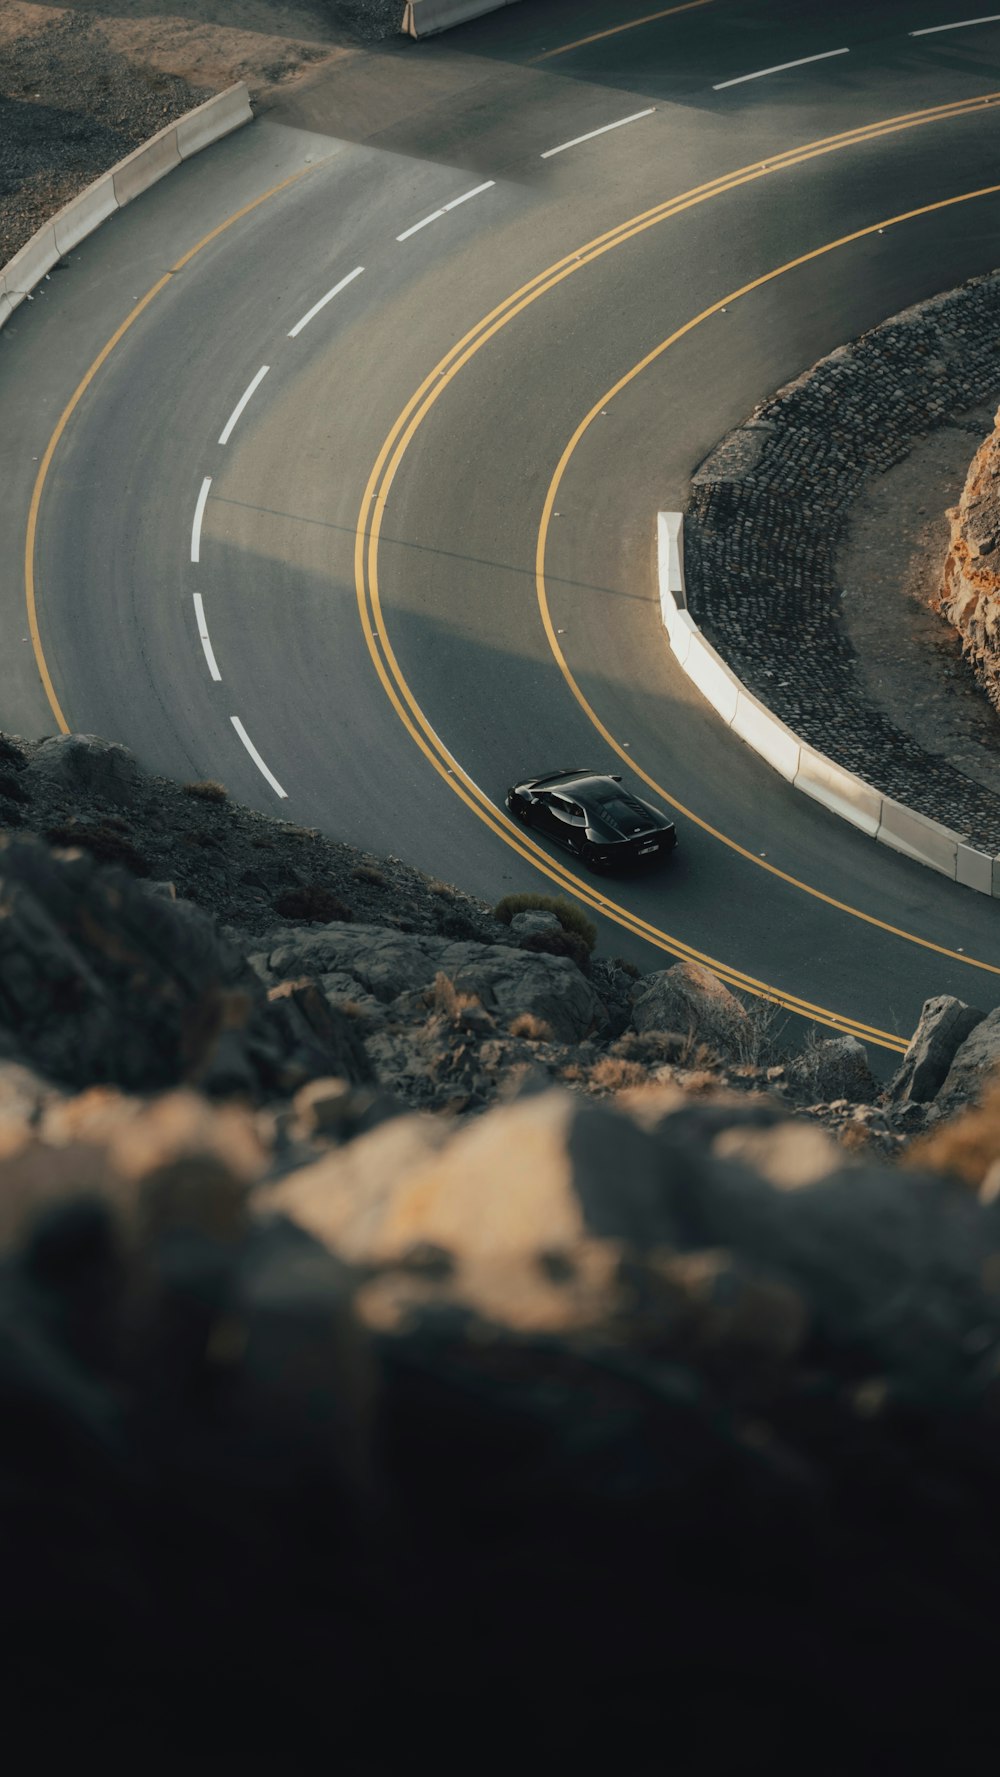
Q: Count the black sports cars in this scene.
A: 1